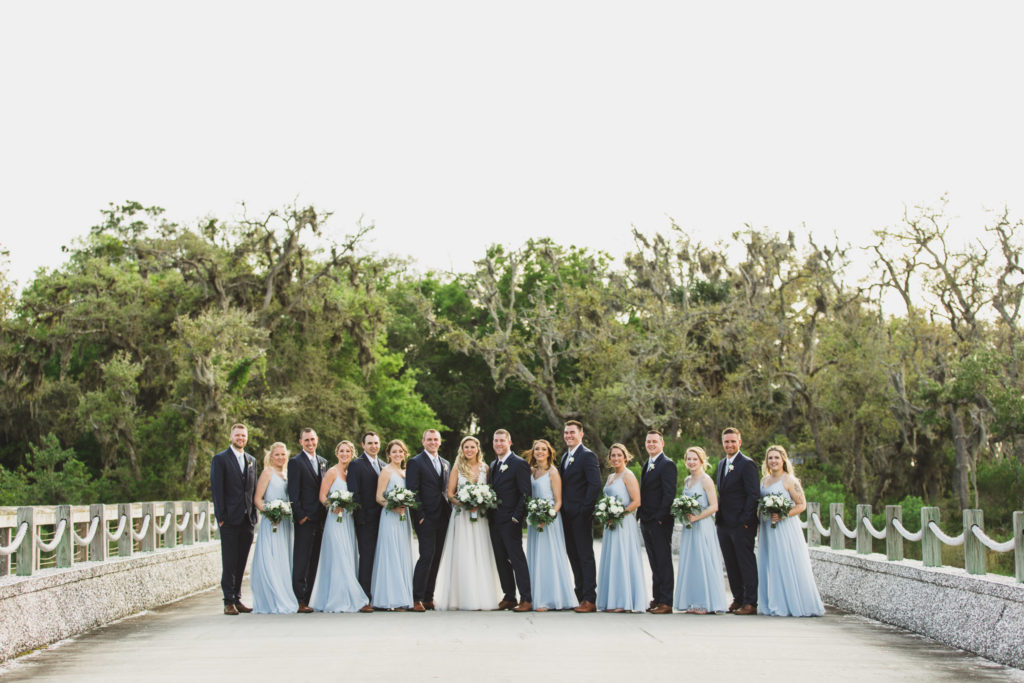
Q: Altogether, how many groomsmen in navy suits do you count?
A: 7